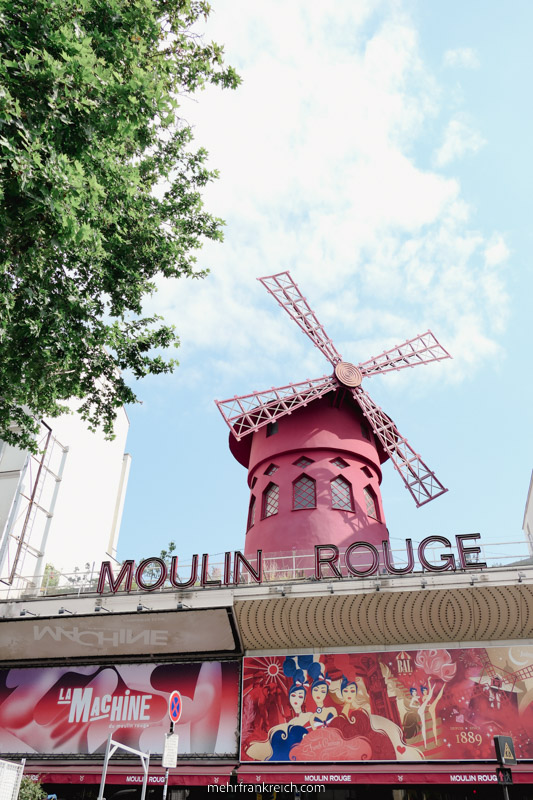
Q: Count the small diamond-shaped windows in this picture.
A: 5